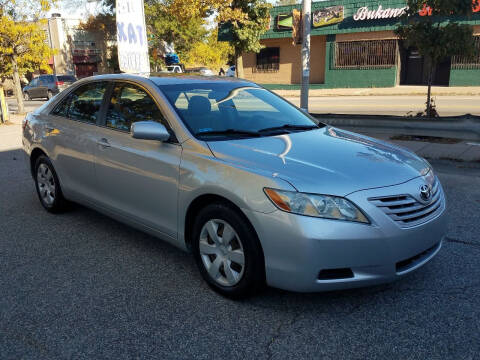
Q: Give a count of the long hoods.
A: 1